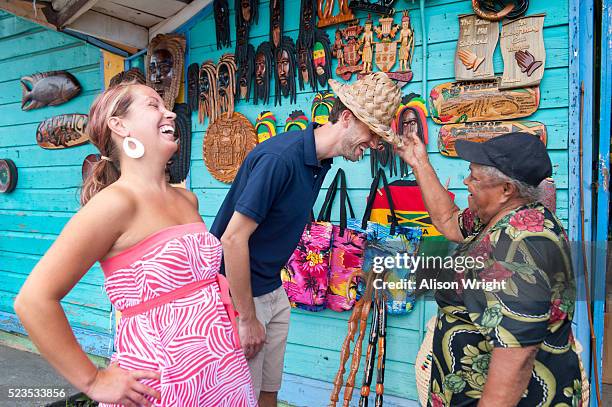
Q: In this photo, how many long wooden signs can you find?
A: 2